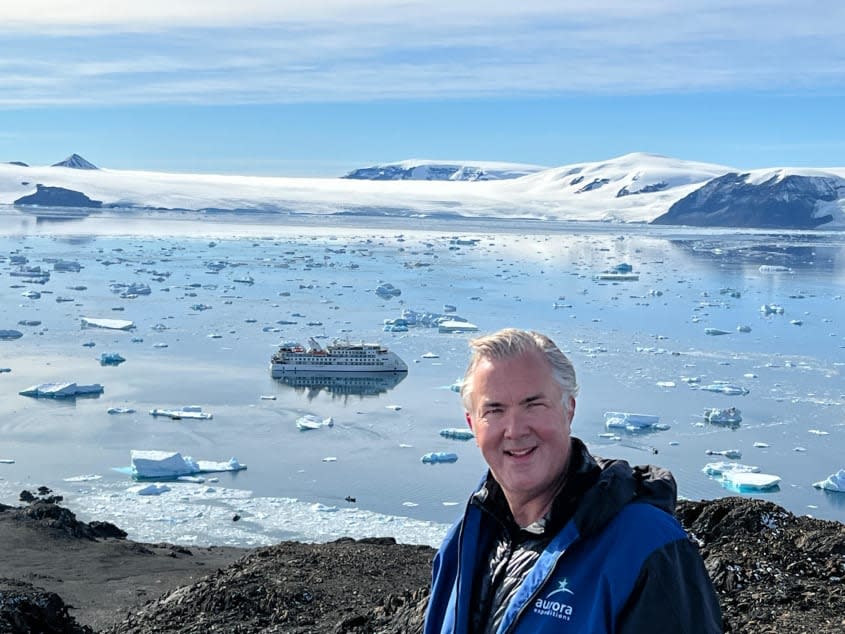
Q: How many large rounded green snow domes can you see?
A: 0